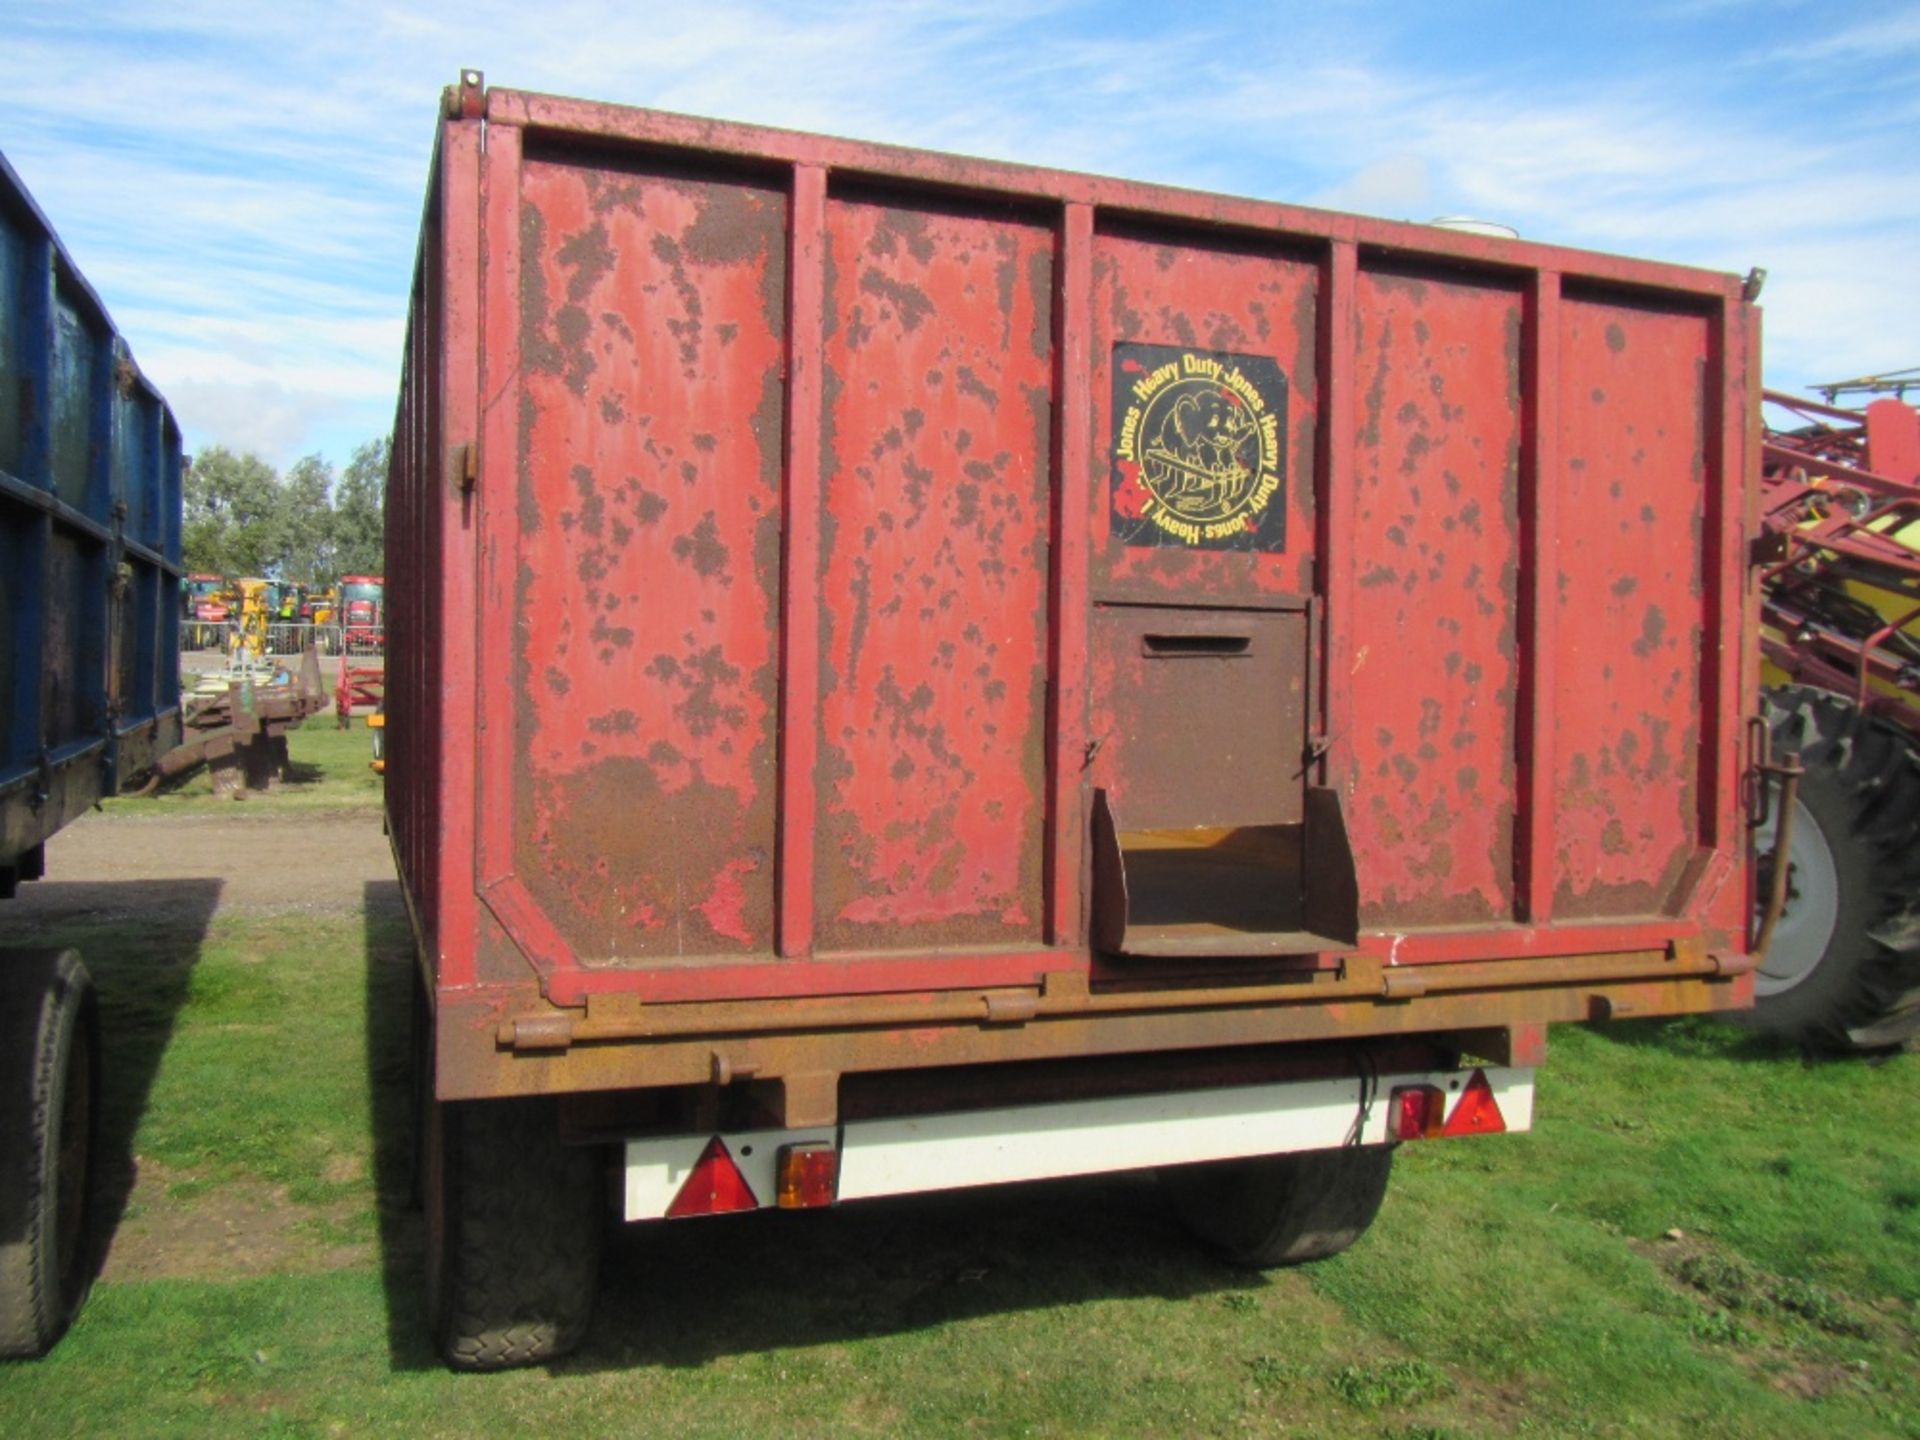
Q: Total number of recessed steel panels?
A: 5